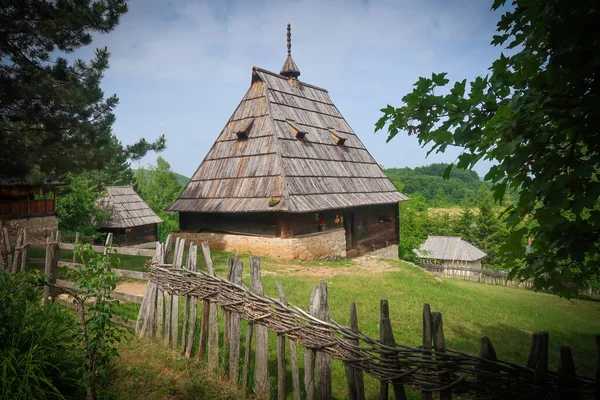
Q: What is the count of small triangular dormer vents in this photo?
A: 3